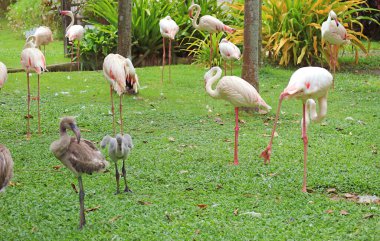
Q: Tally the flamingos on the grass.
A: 14